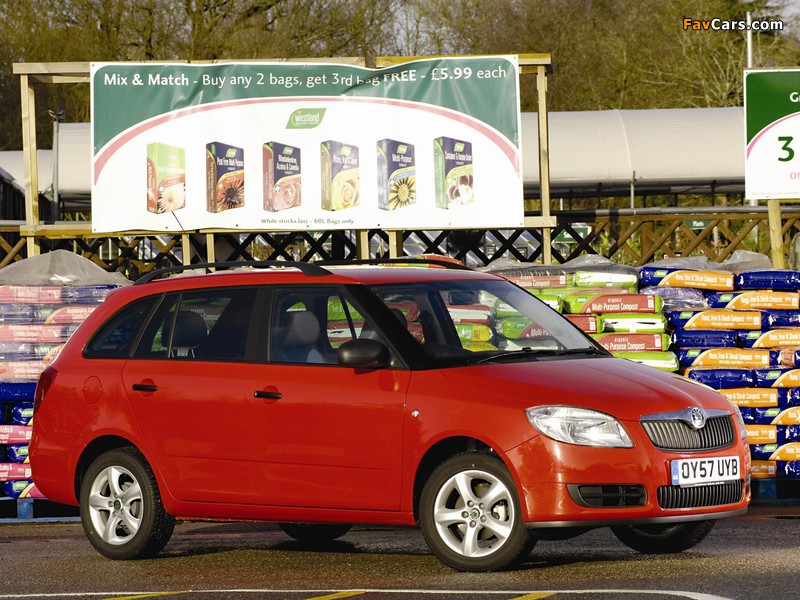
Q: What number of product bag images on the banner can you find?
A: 6